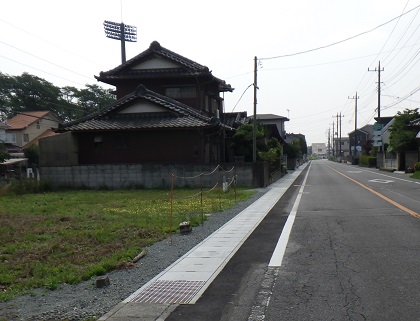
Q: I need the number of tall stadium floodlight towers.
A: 1